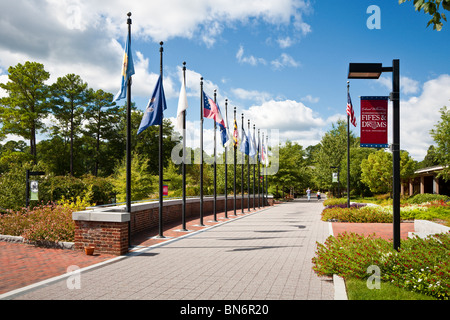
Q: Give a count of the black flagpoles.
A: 14